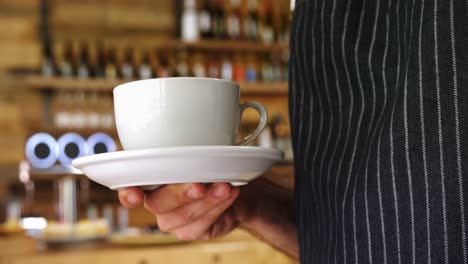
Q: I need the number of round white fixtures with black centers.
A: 3